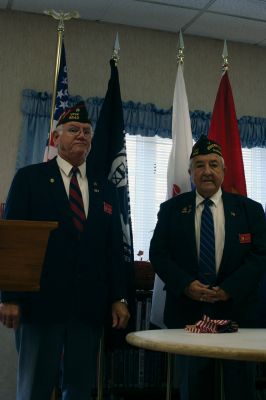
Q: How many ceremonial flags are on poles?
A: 4